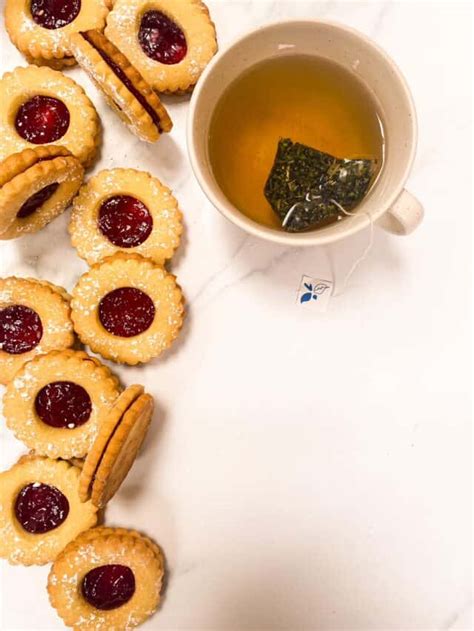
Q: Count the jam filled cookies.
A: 12